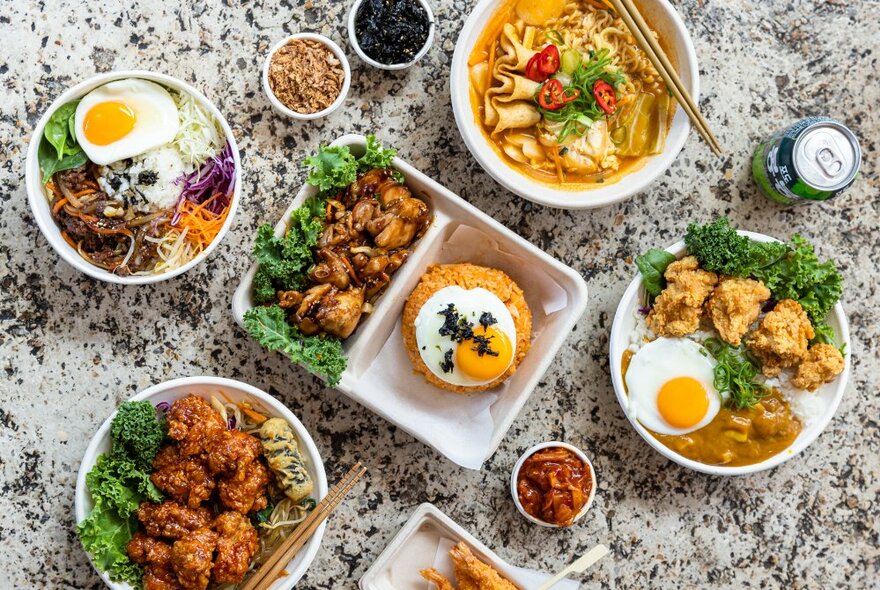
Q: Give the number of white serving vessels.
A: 9